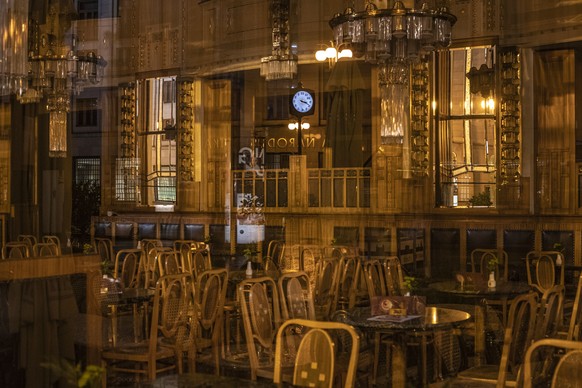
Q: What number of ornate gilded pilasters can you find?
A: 4